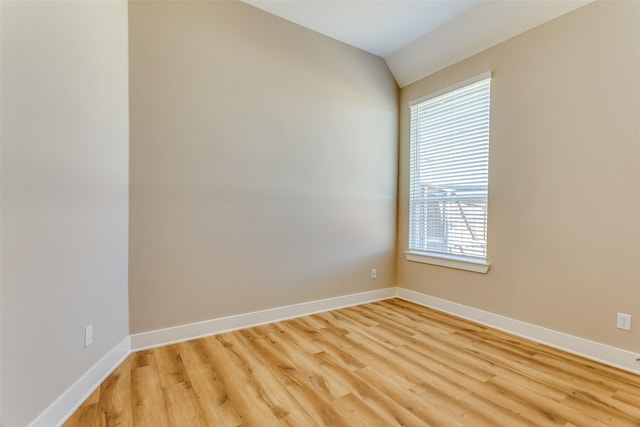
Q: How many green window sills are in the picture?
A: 0